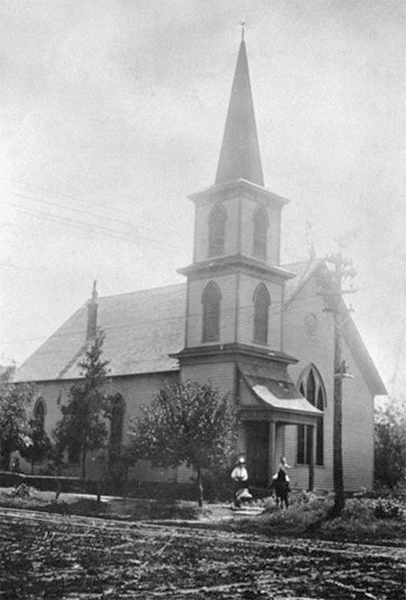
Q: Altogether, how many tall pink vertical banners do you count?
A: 0